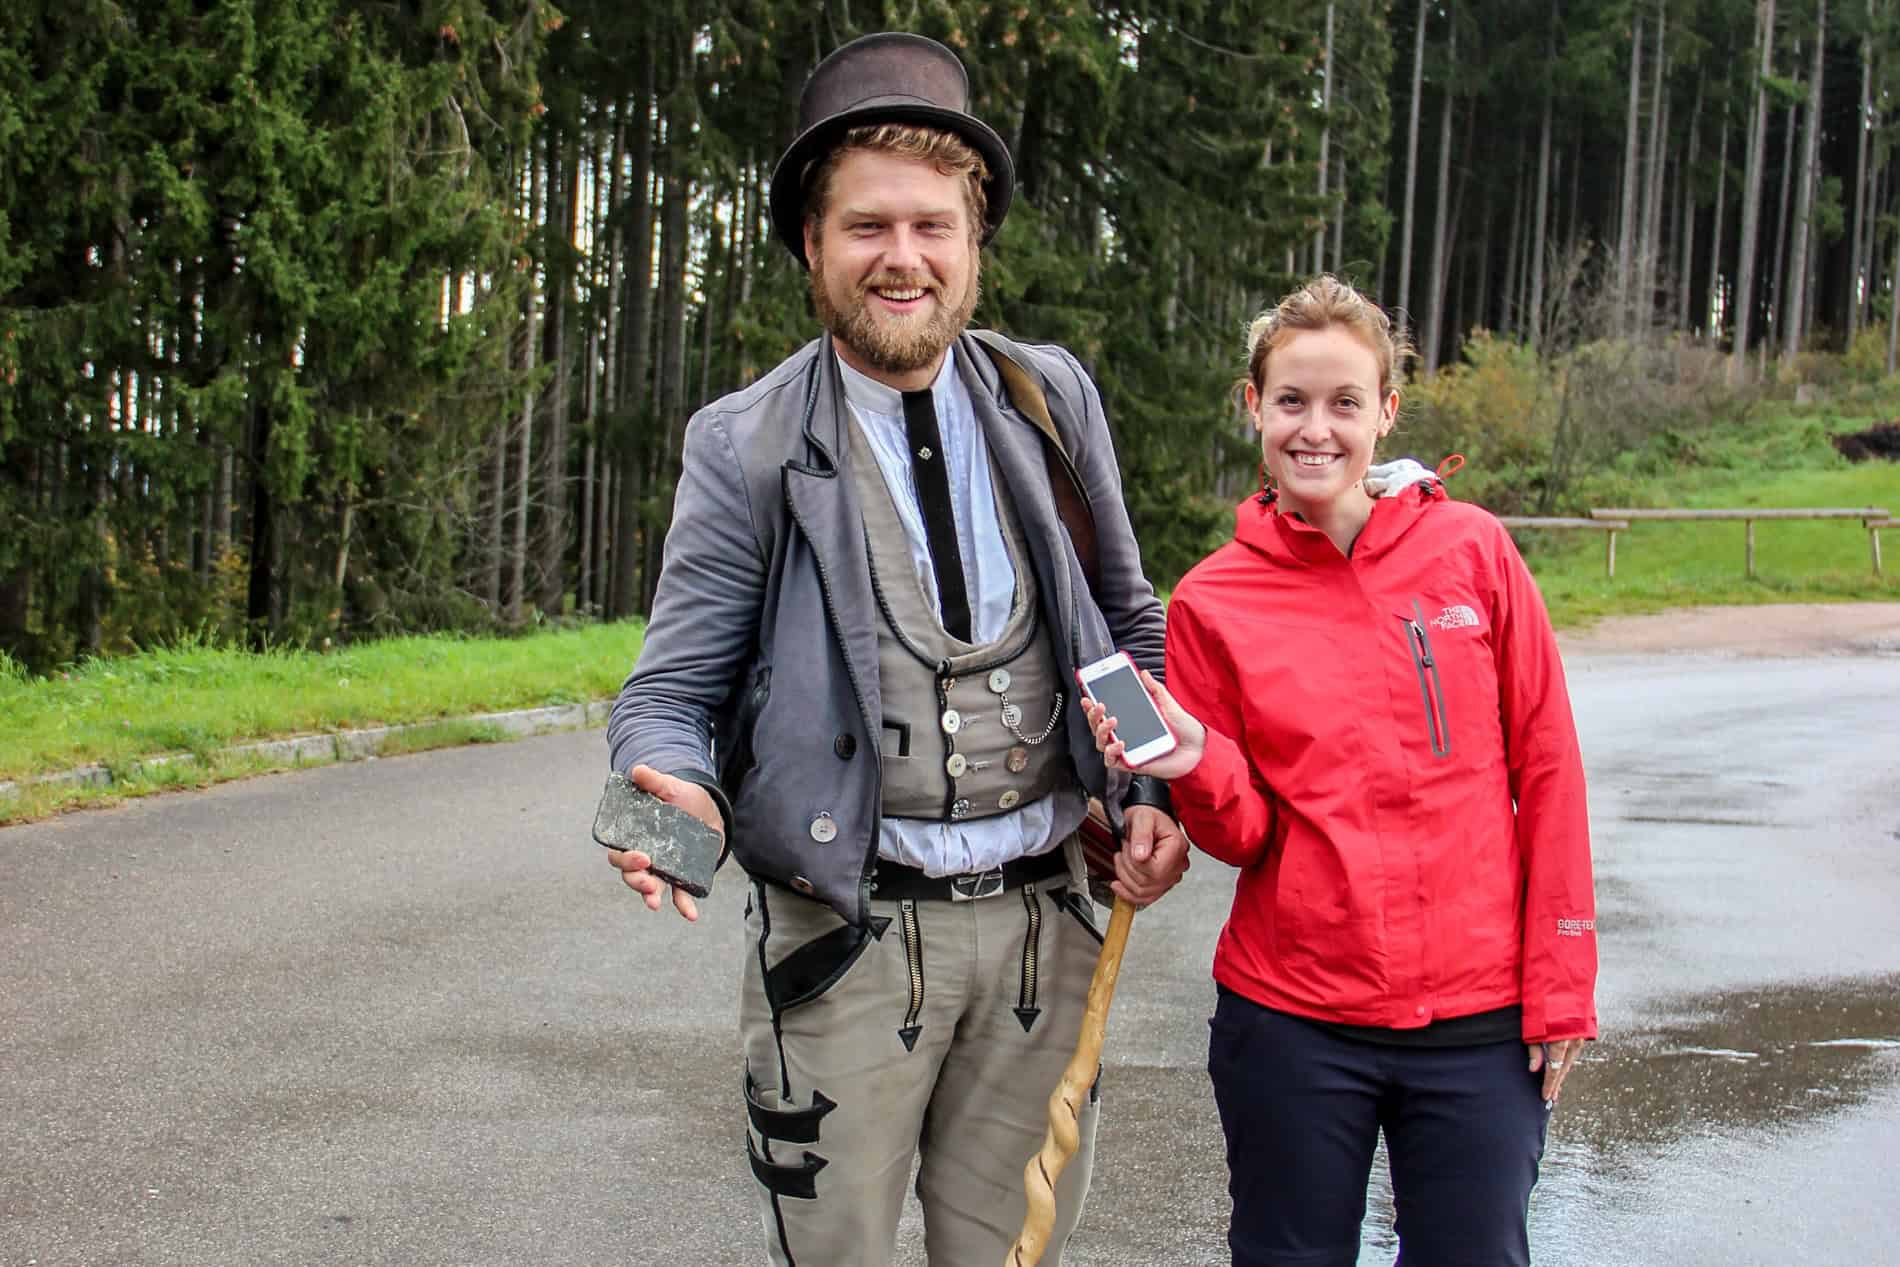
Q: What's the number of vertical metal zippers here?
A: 2